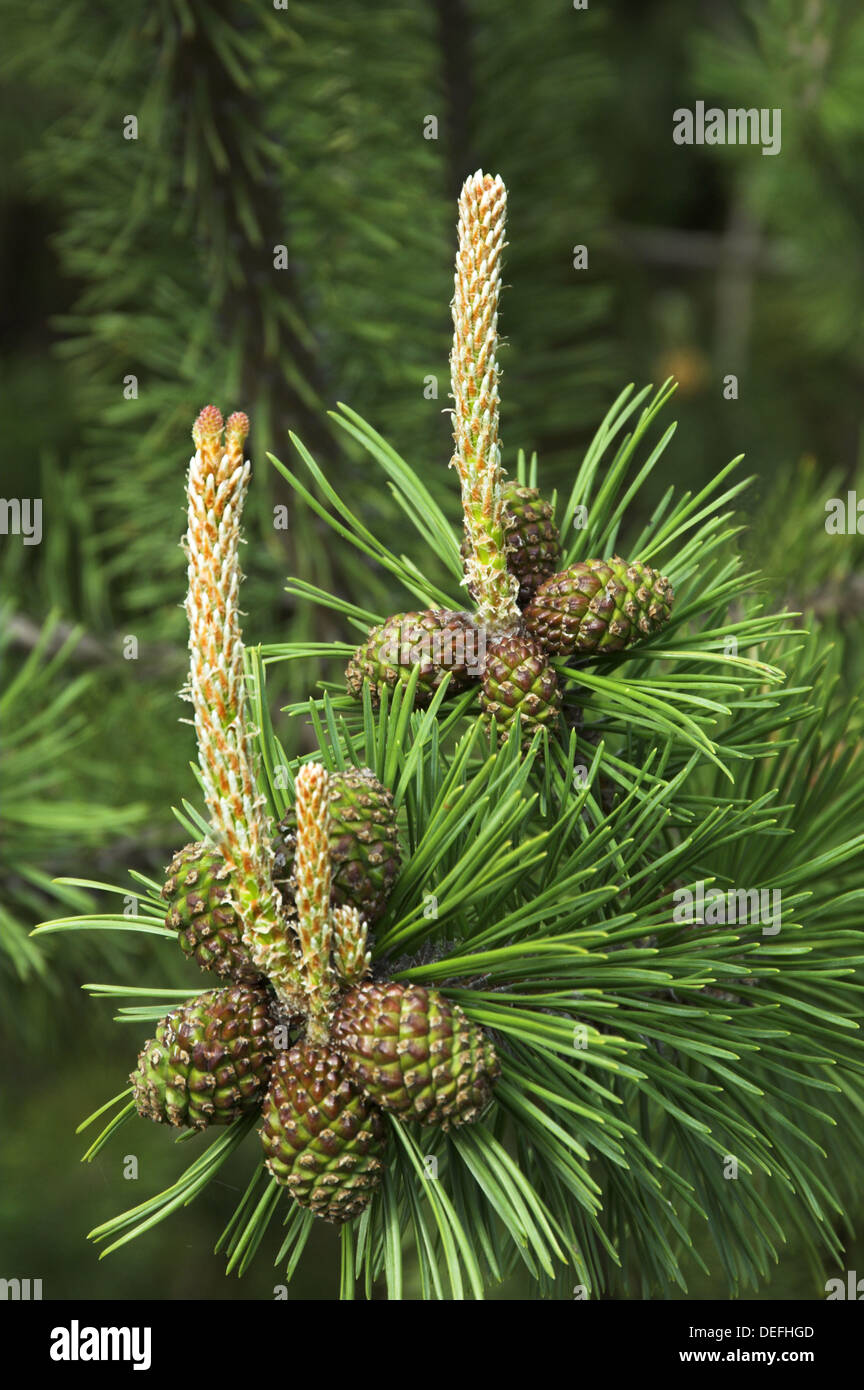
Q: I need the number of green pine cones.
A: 9